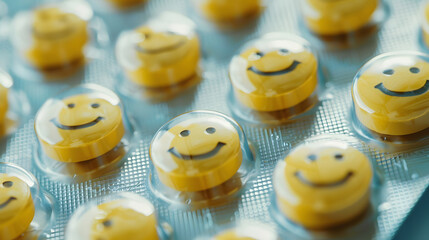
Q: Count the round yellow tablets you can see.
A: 15